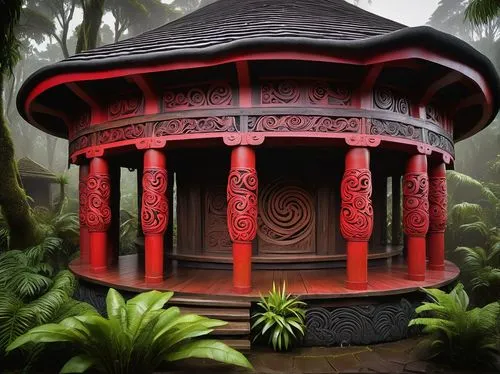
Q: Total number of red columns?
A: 7